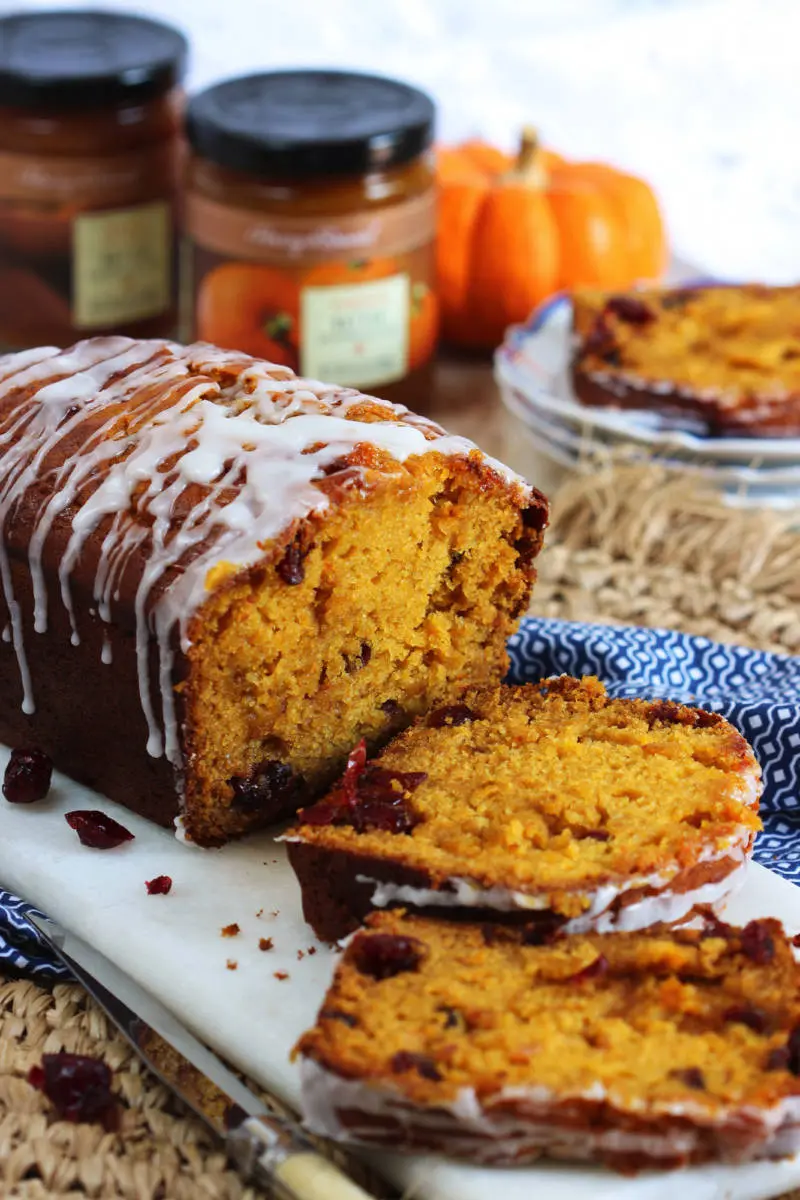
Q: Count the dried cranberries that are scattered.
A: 4